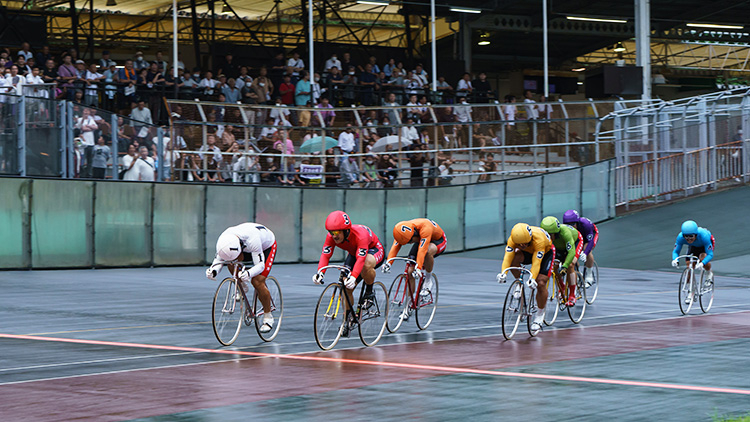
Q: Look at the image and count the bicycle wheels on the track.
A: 14